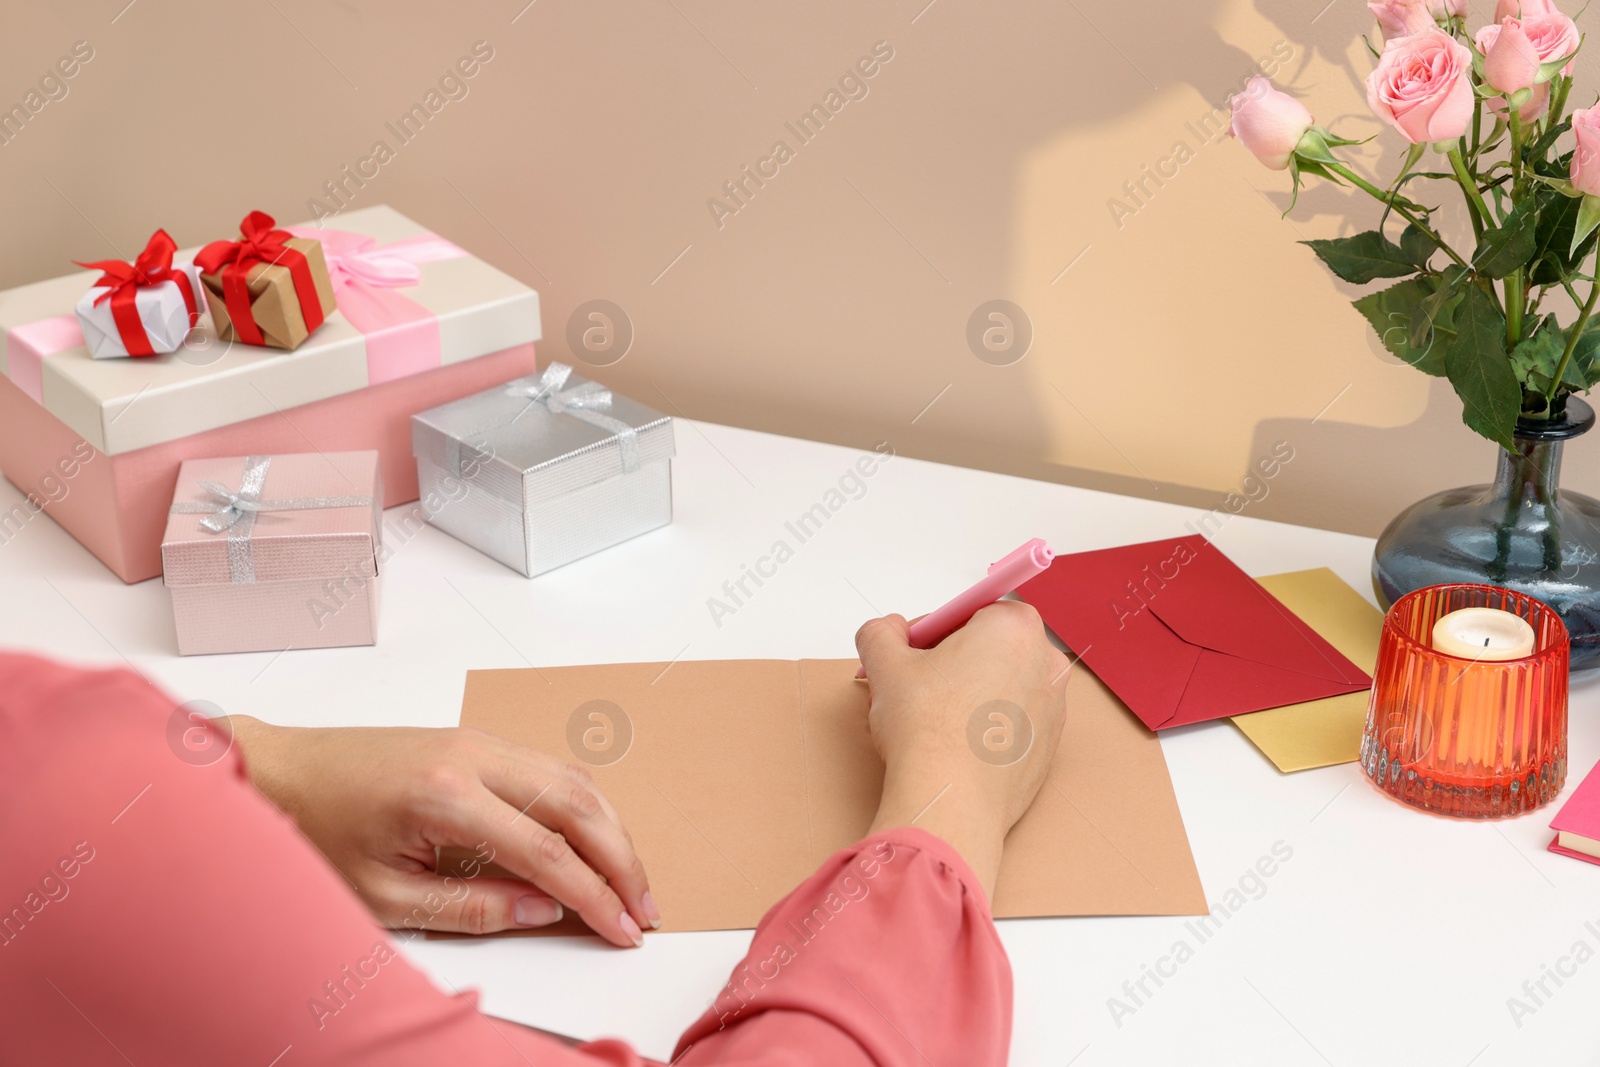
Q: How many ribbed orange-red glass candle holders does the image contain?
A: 1